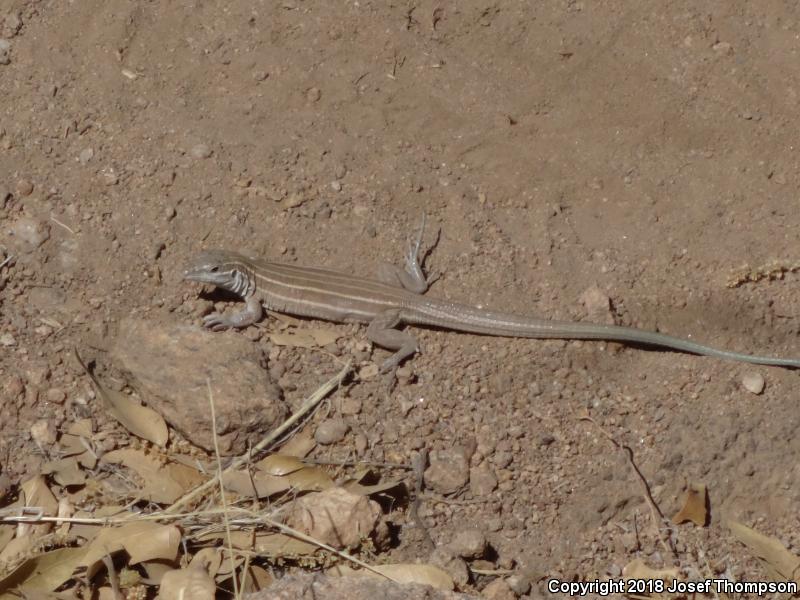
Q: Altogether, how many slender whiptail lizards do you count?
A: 1